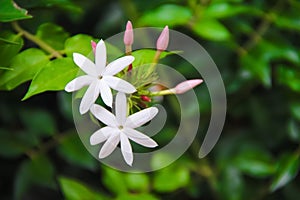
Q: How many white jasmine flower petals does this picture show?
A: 14